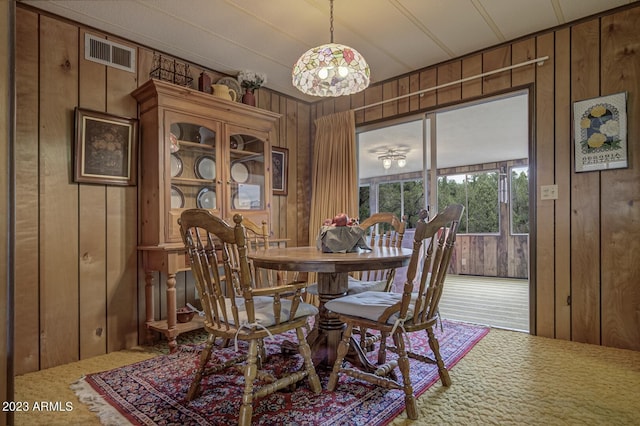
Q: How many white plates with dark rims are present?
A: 6